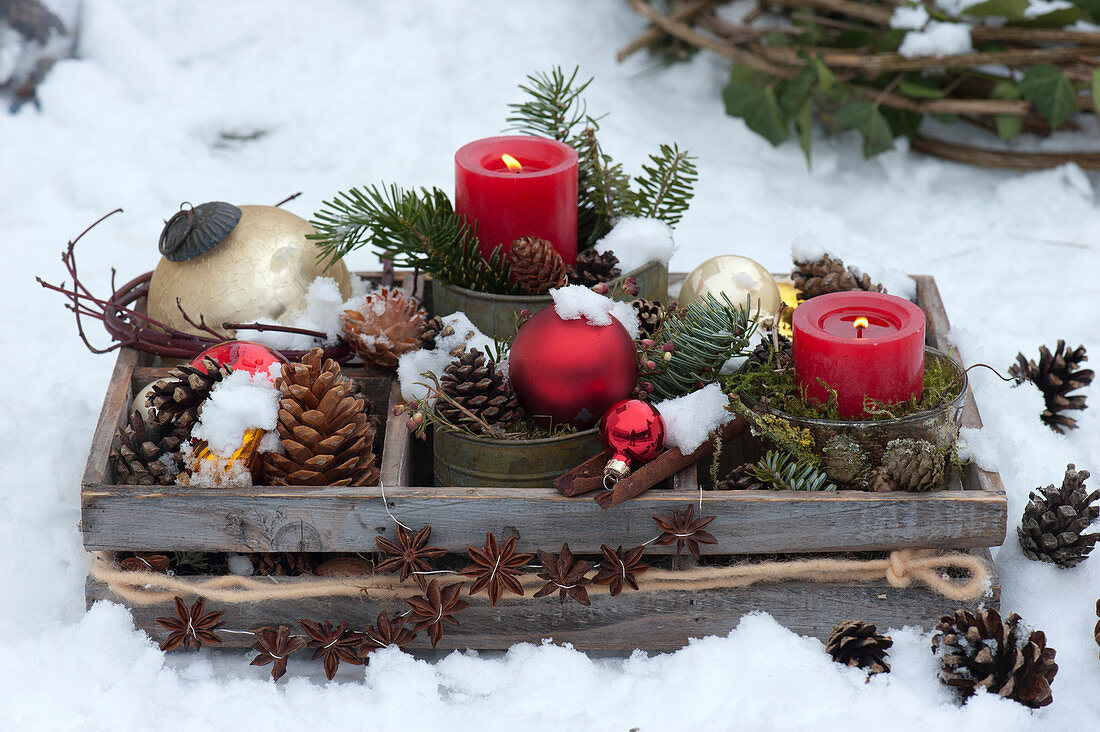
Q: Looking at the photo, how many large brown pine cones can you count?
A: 1